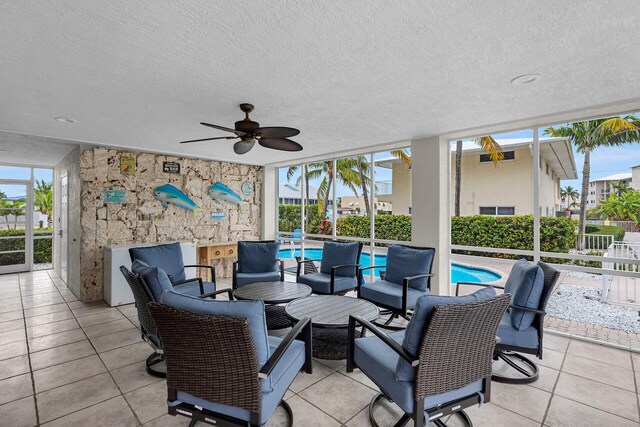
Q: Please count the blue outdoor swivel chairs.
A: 8